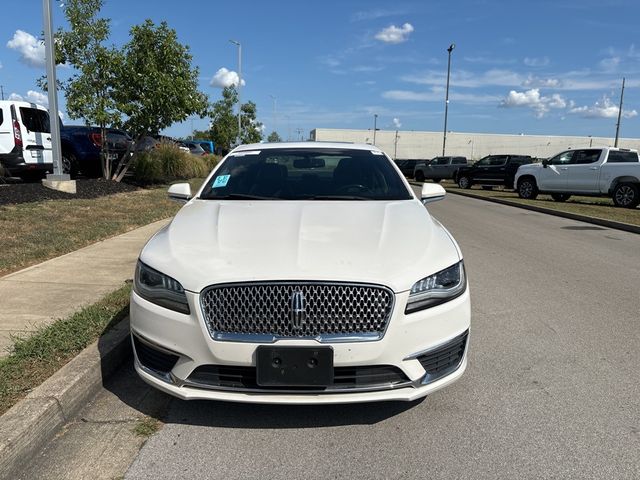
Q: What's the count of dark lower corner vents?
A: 2